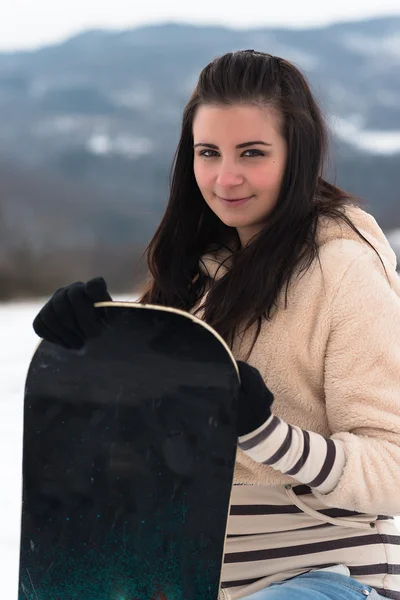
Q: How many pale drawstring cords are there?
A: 1